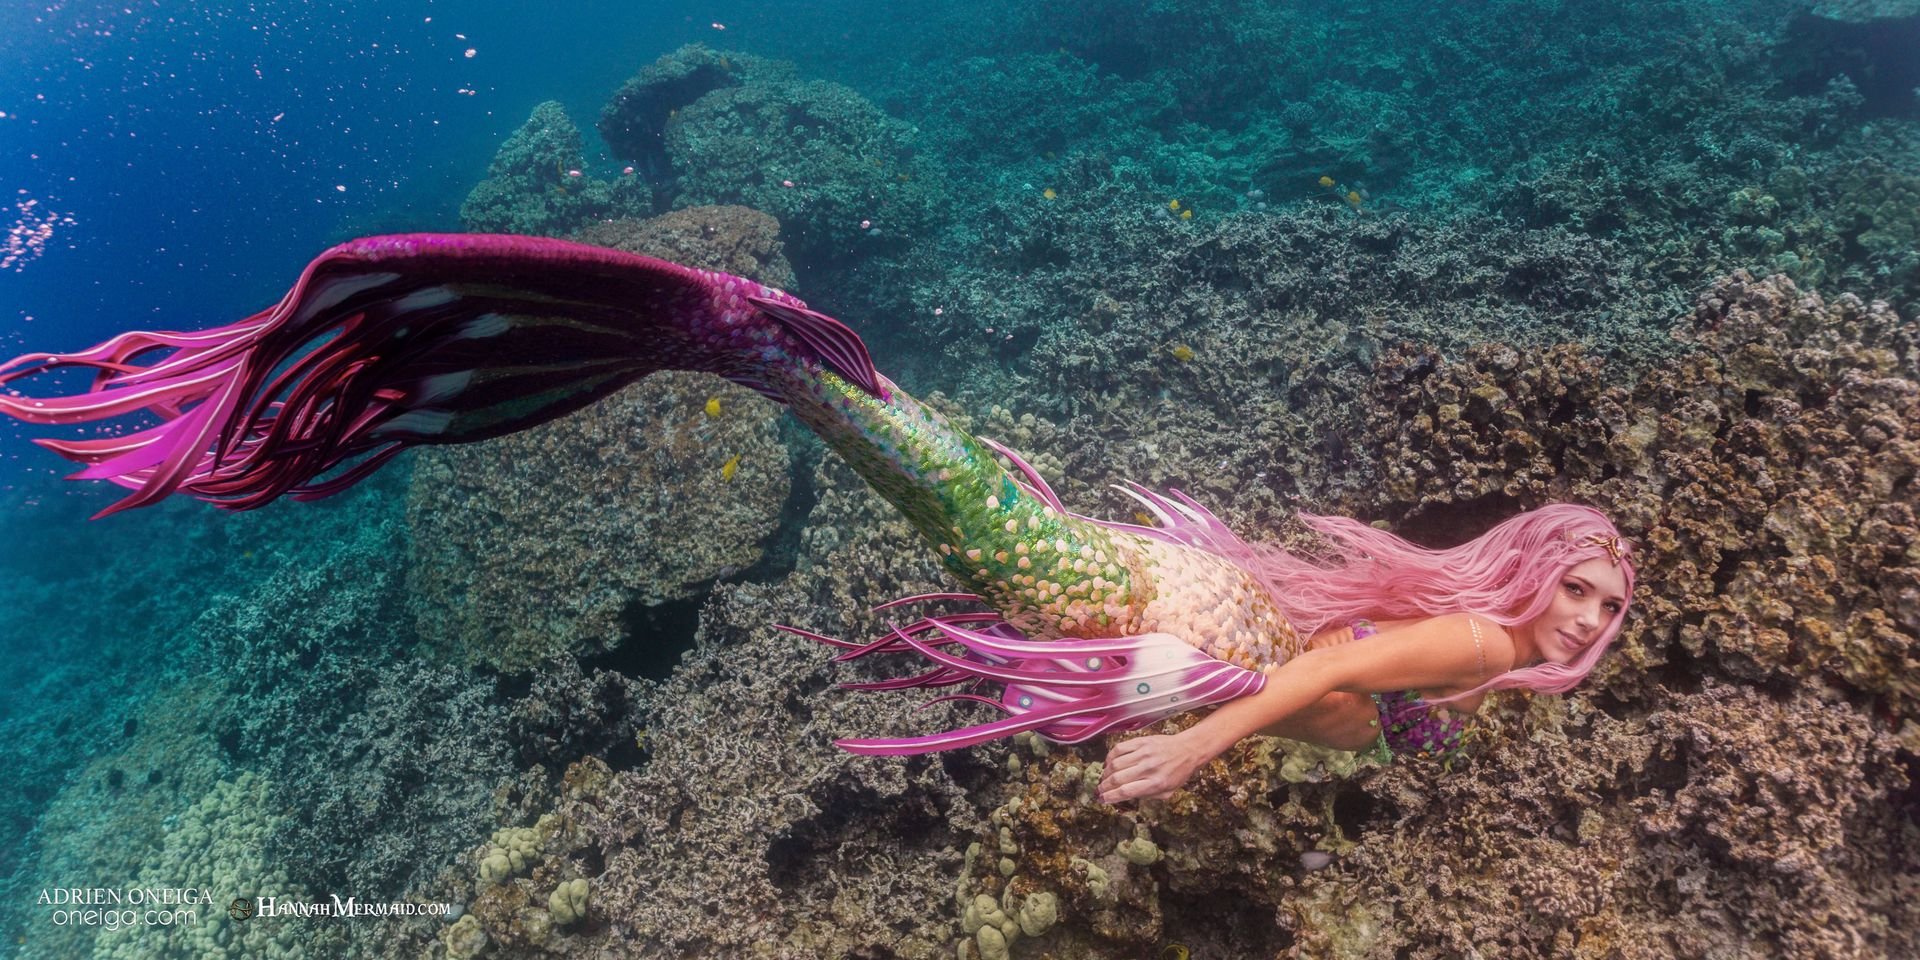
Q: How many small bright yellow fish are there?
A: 8